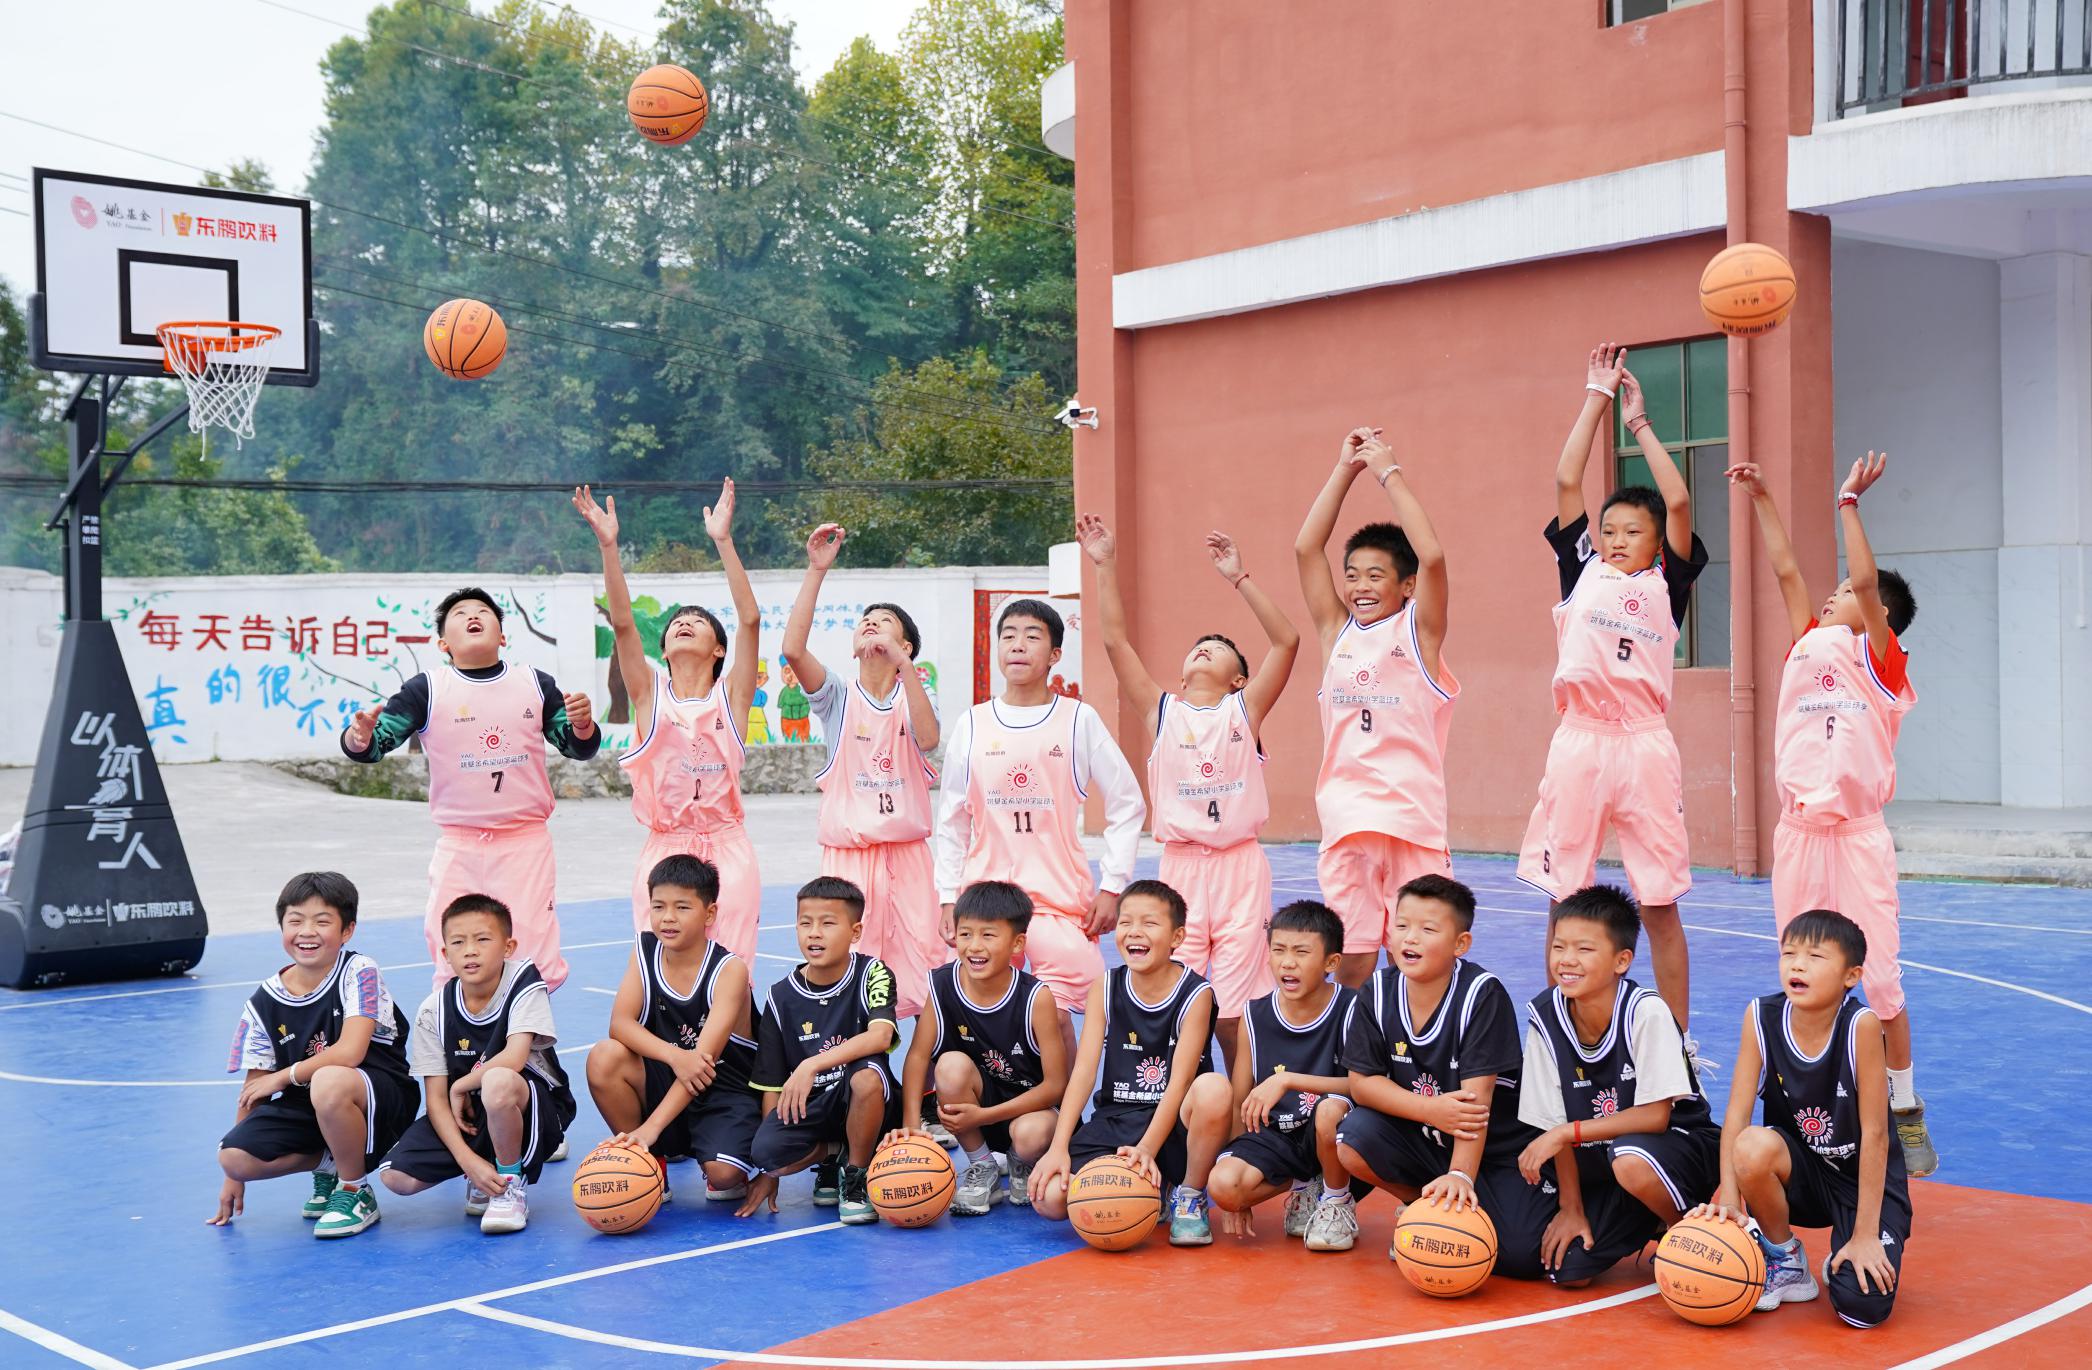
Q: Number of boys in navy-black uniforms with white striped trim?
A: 10